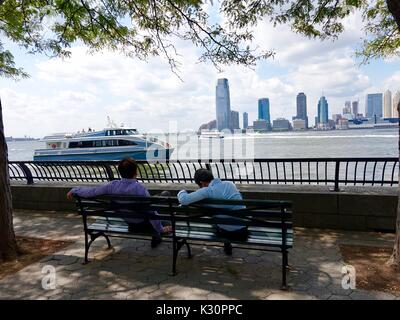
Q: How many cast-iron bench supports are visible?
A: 3